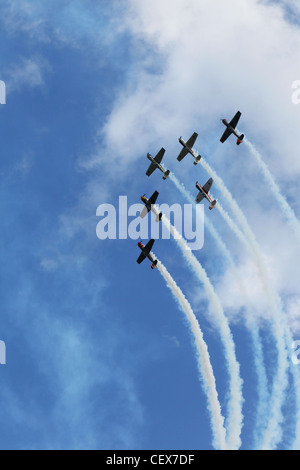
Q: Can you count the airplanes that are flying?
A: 6